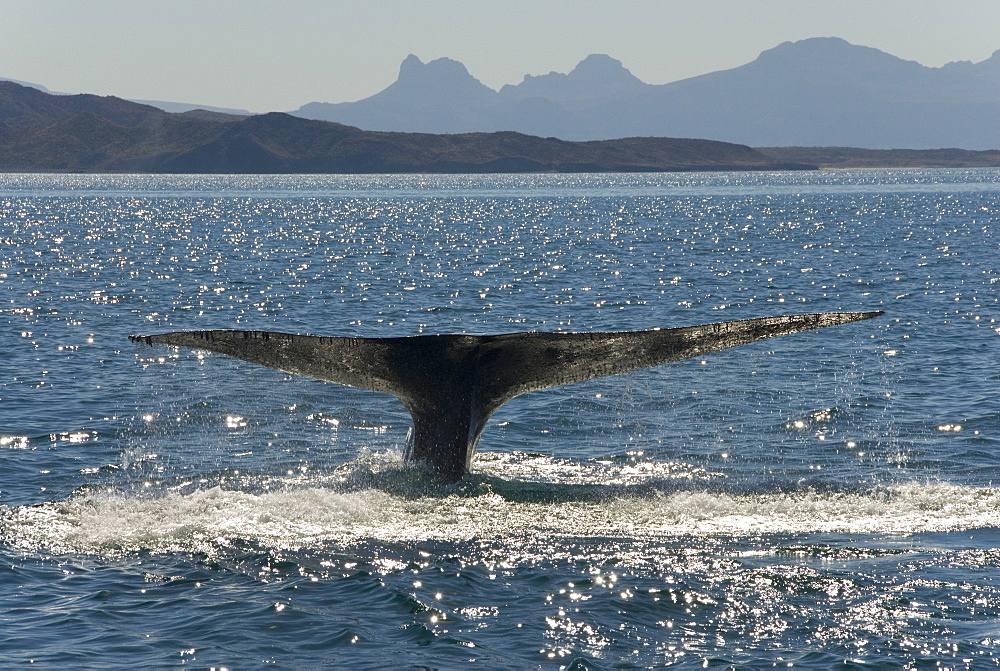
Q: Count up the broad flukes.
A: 2